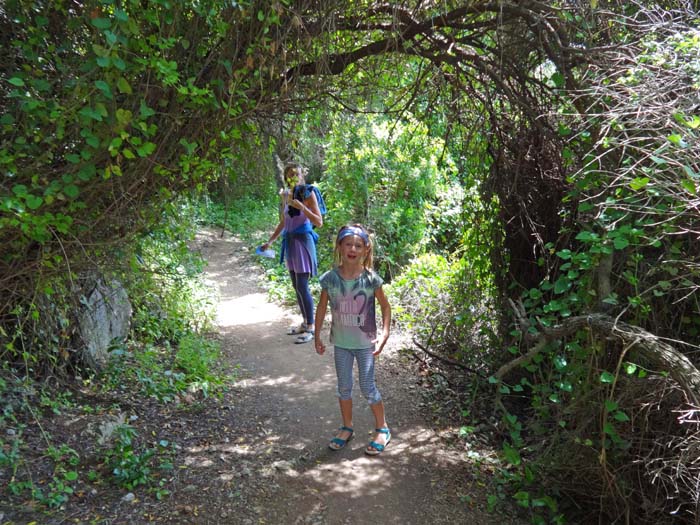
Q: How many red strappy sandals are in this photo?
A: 0